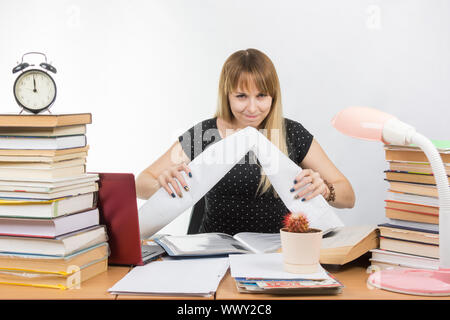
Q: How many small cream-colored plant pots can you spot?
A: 1